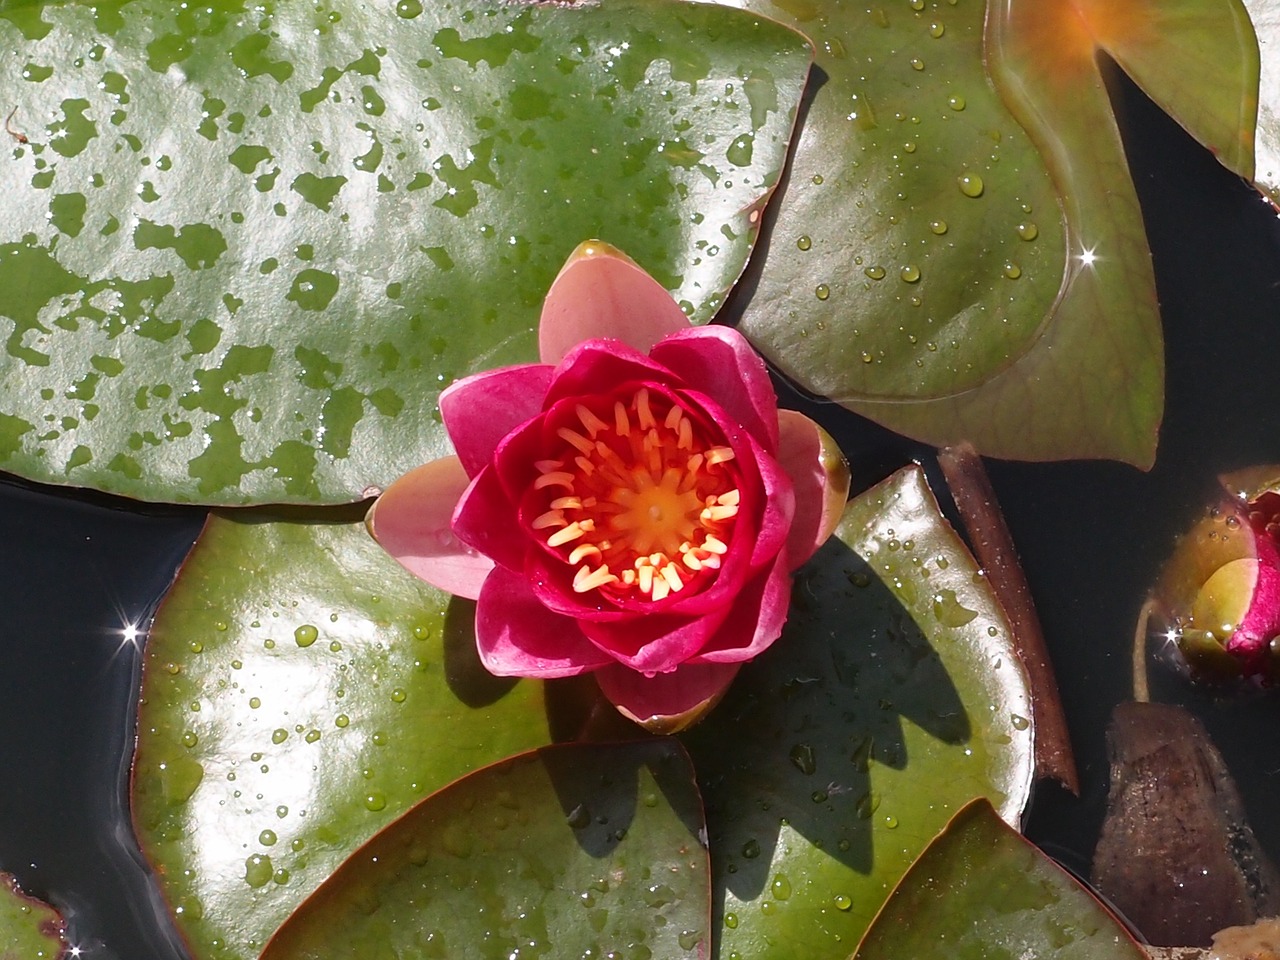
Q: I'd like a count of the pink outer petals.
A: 4